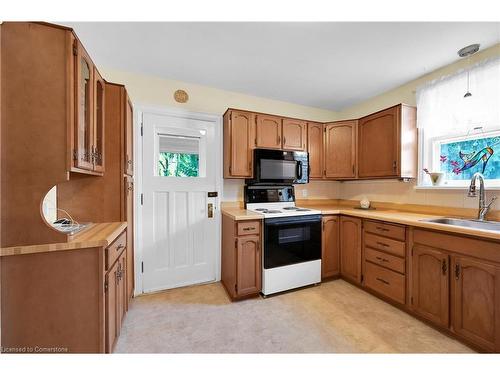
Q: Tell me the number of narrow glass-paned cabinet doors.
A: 2